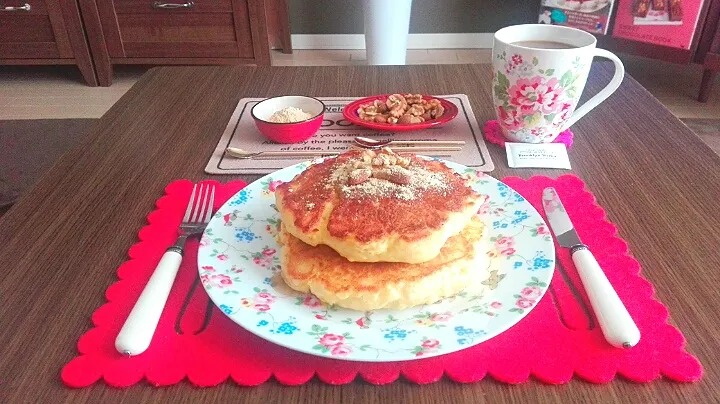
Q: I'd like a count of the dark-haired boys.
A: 0